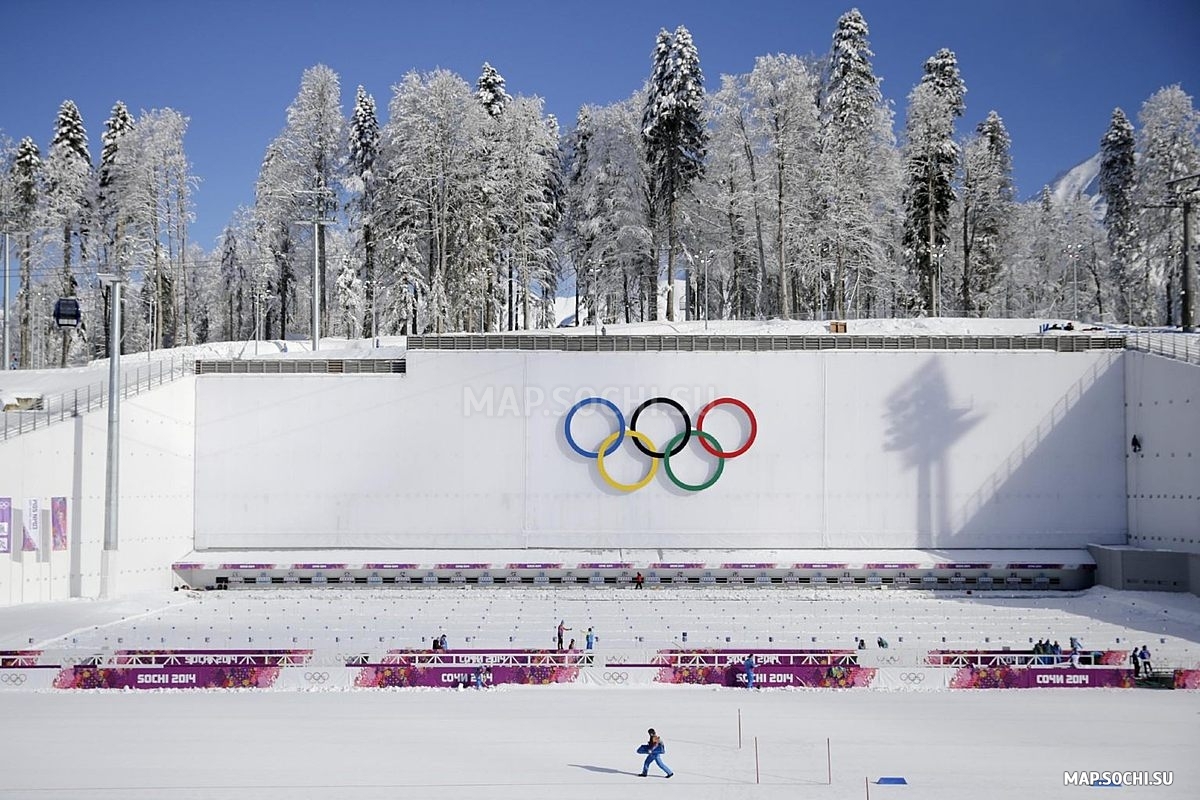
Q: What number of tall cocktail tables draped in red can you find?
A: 0